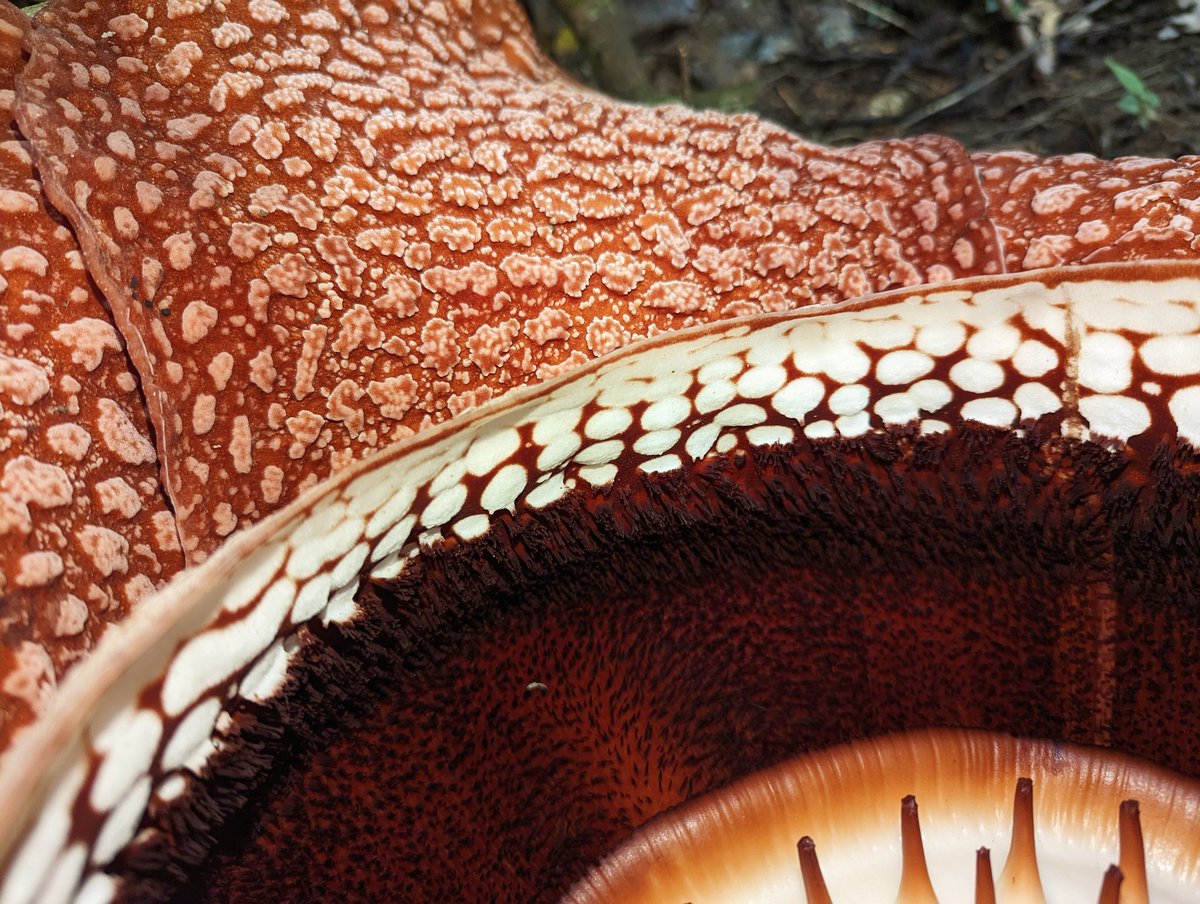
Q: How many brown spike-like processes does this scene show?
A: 6